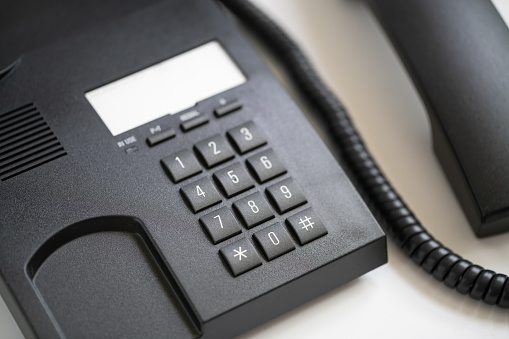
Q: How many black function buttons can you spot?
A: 3